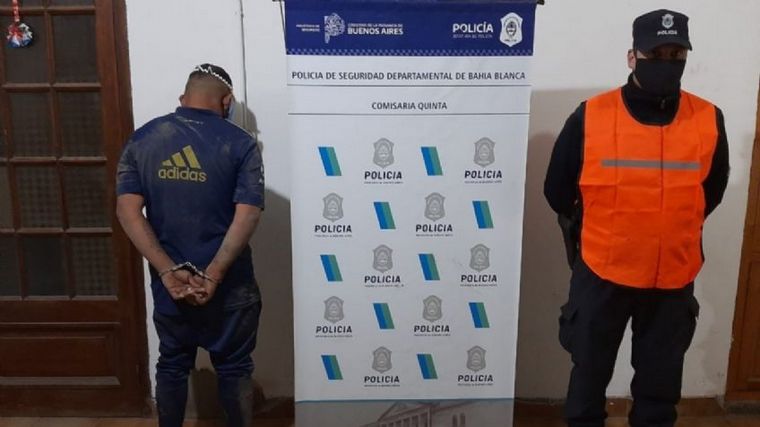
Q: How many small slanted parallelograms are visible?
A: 10